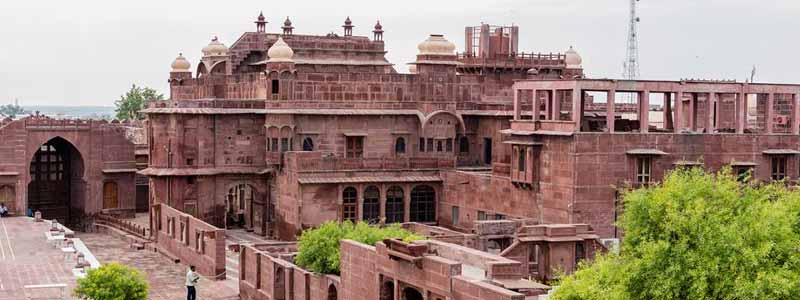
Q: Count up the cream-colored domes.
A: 5